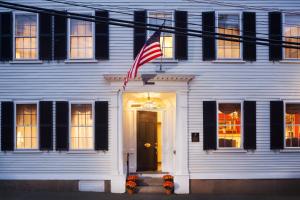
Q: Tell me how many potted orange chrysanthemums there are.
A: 4